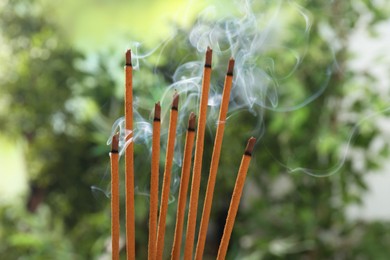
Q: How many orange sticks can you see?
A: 8